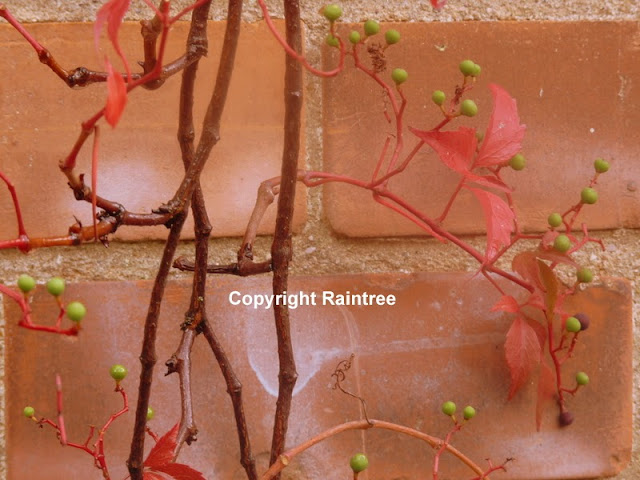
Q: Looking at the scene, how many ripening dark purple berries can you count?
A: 2